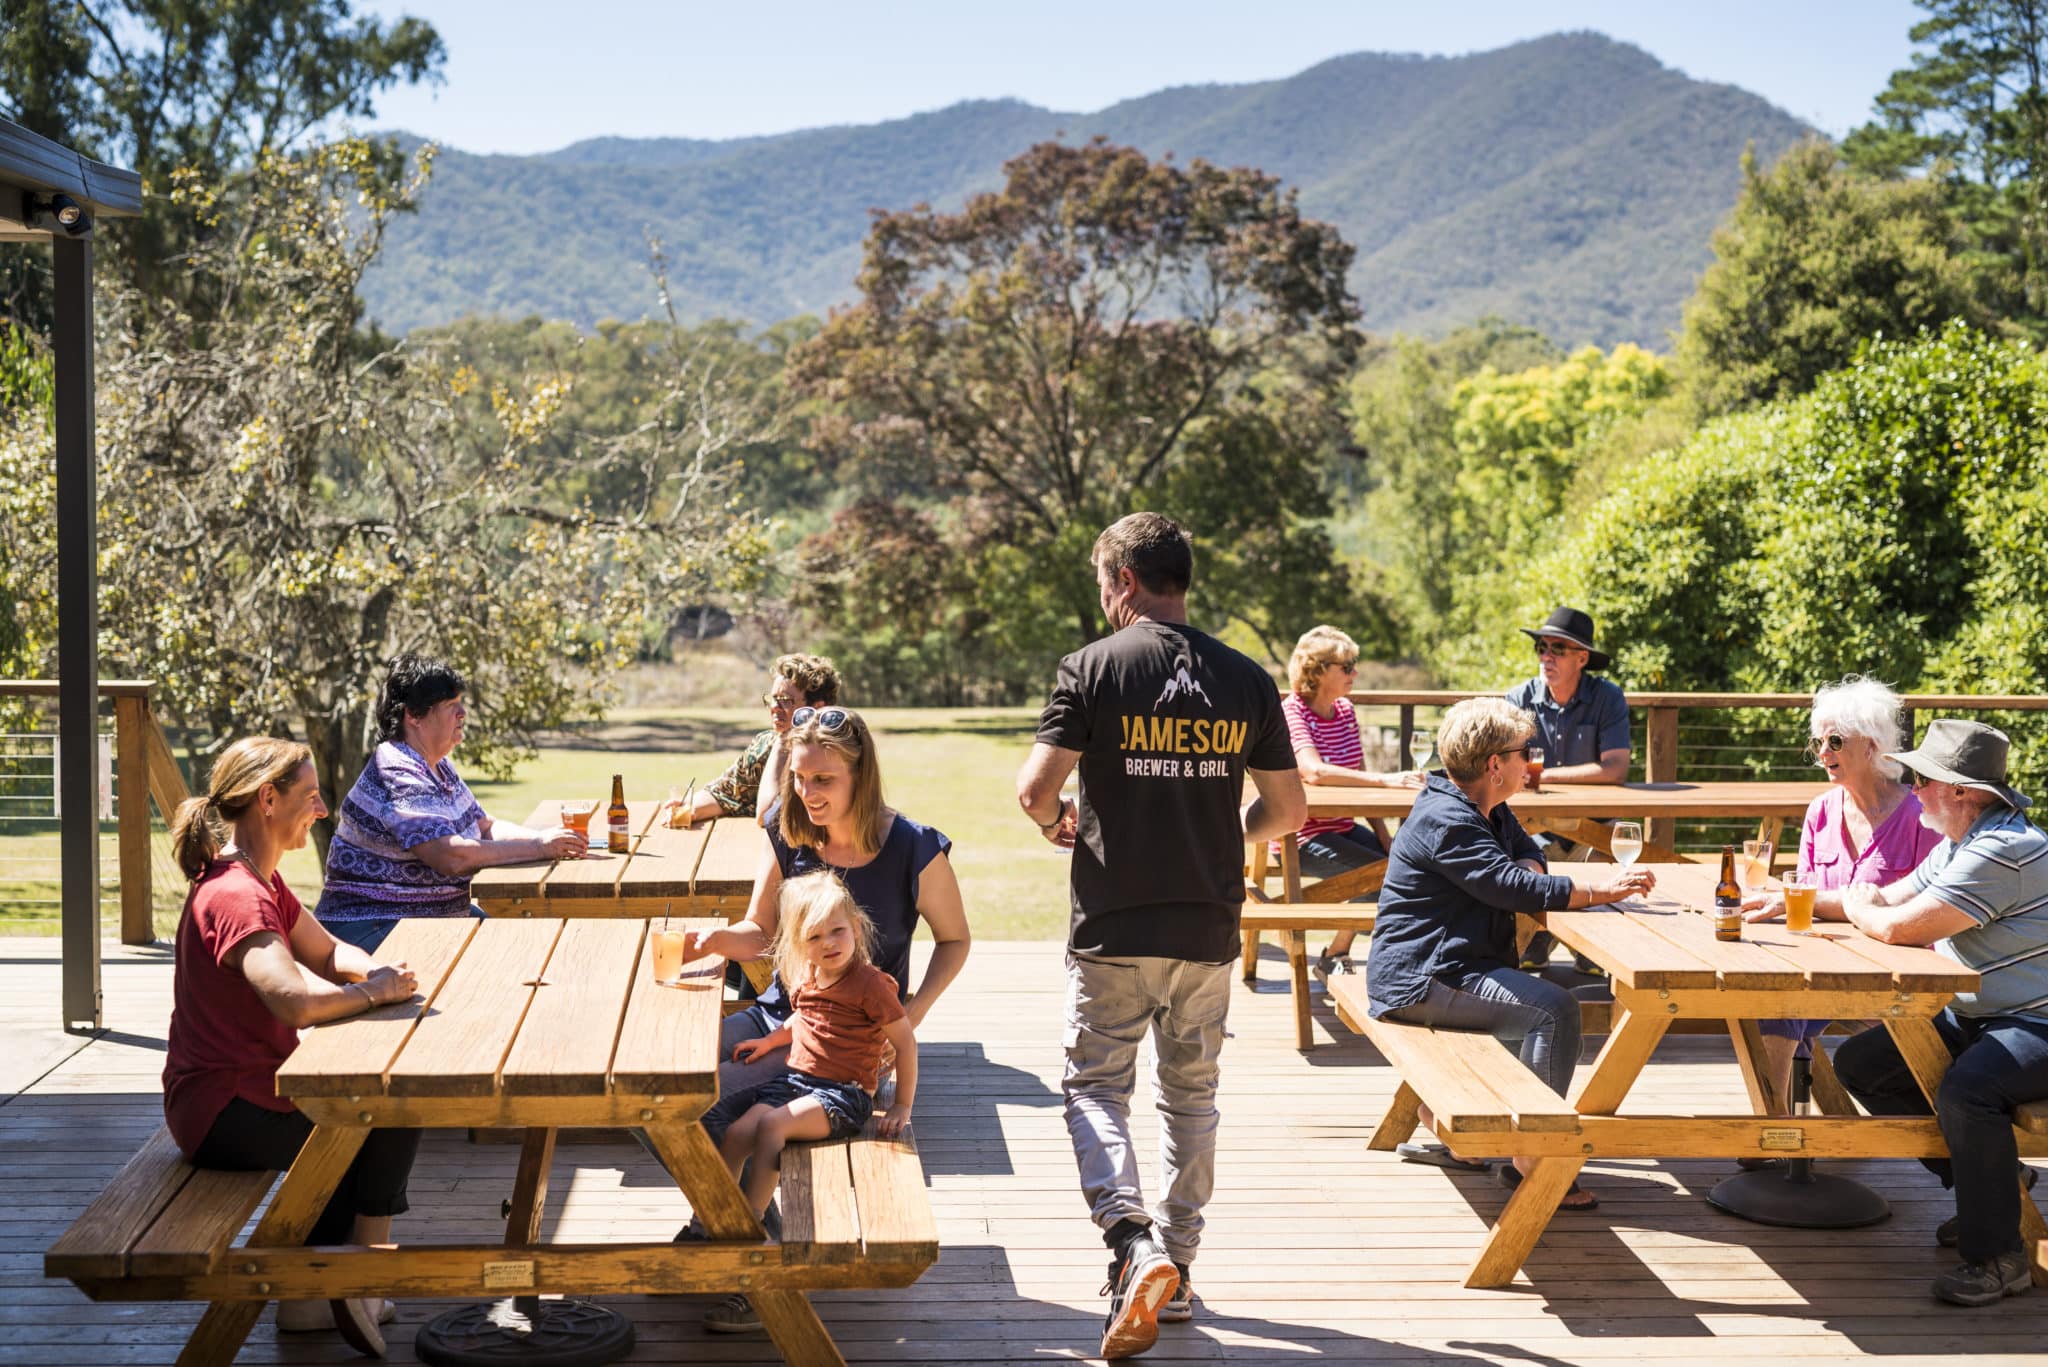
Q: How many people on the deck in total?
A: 11